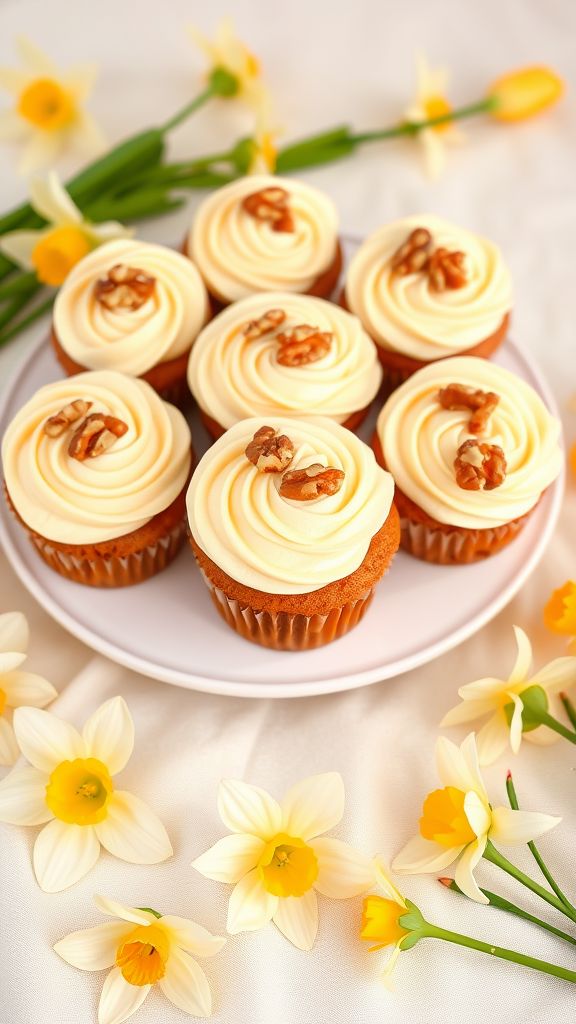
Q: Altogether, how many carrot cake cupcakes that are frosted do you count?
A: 7